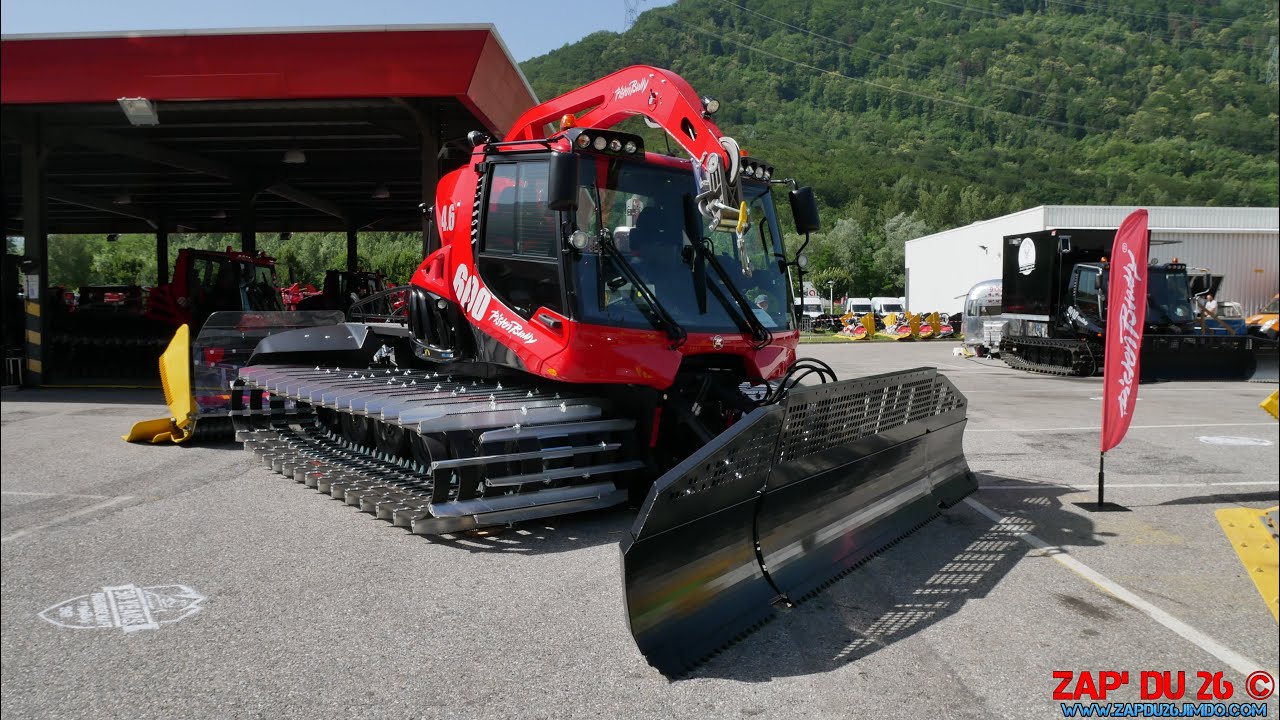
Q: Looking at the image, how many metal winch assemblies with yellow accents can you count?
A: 1